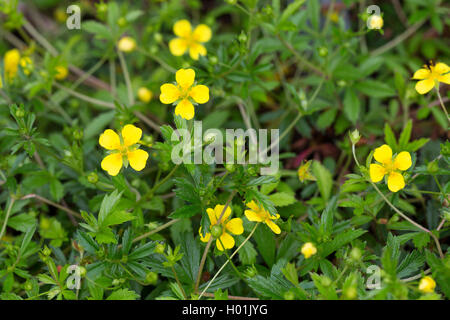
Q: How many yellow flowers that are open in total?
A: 7